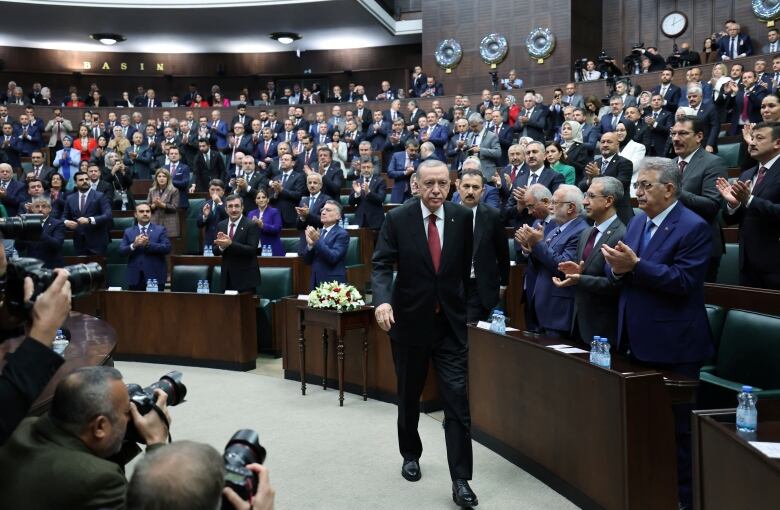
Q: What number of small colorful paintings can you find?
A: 0